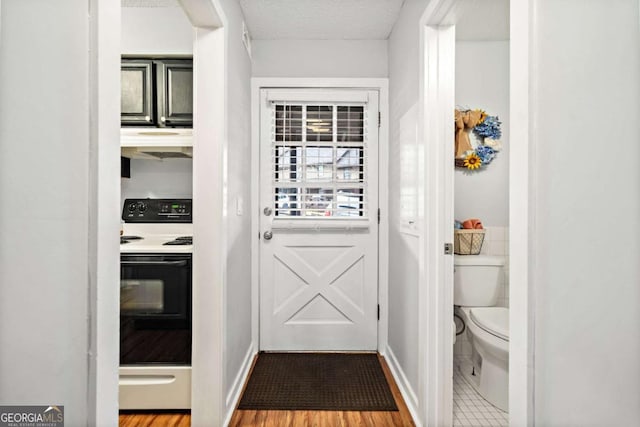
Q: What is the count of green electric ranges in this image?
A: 0